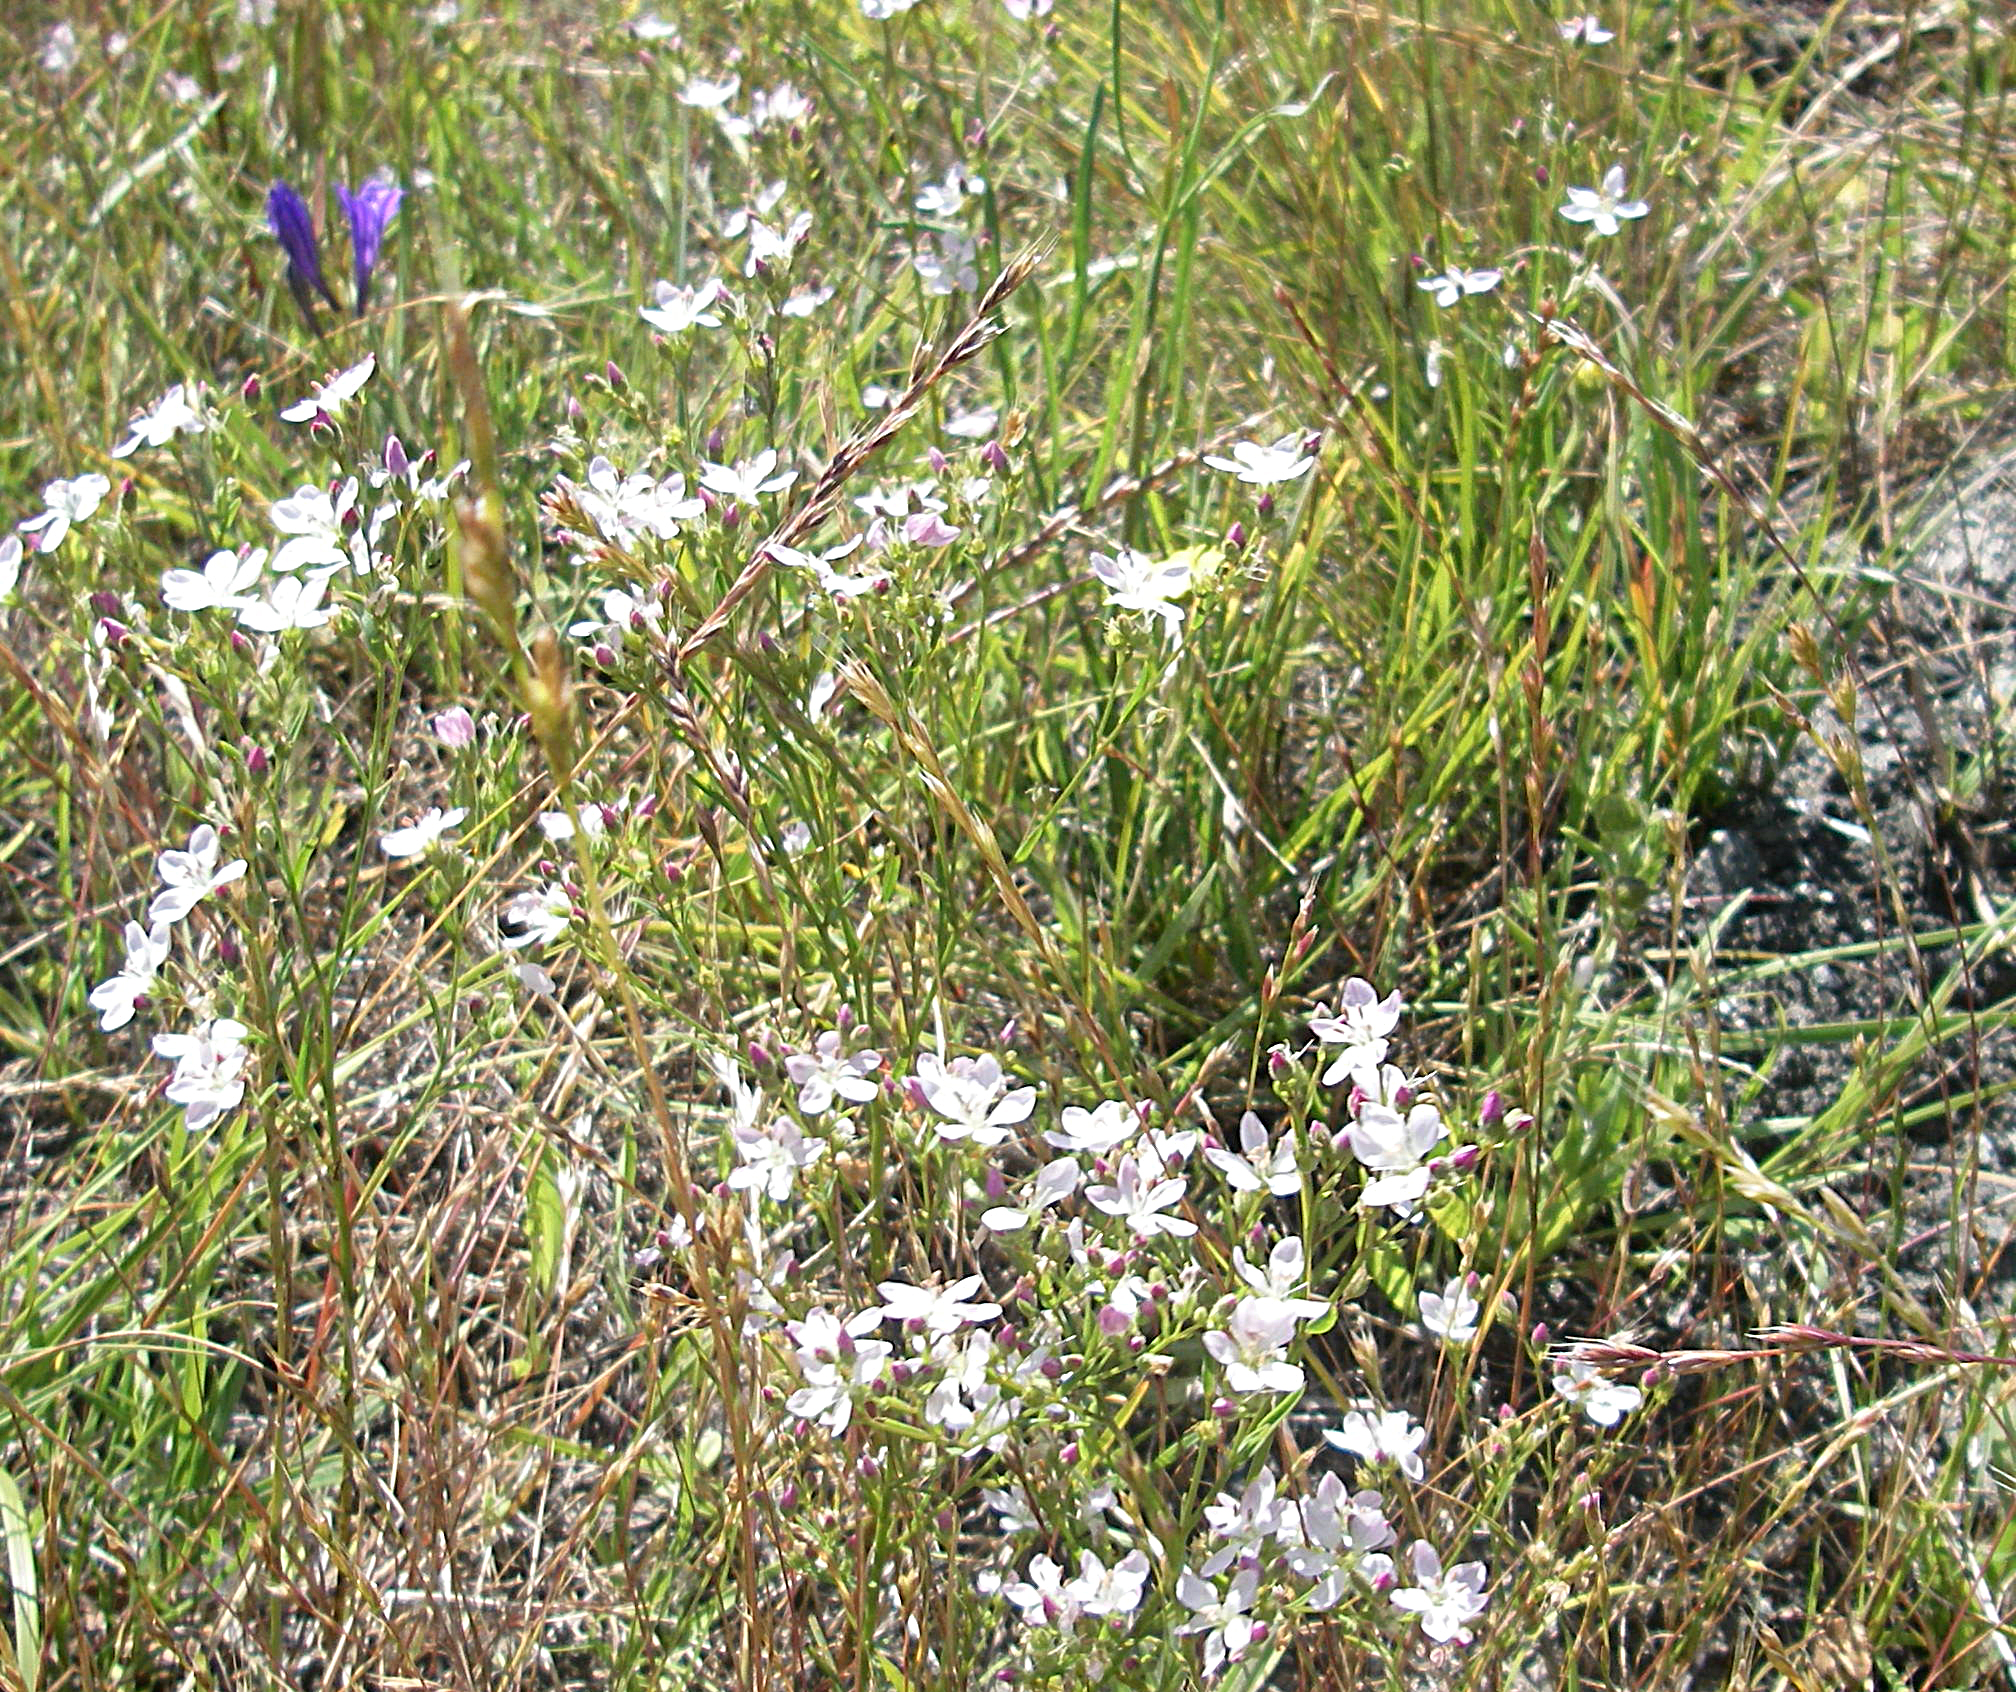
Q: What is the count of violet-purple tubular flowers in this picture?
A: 2